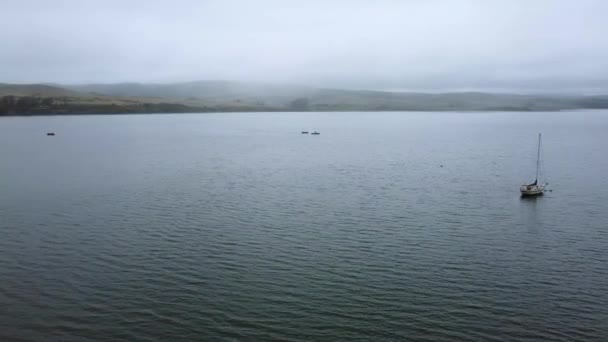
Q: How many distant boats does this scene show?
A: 3